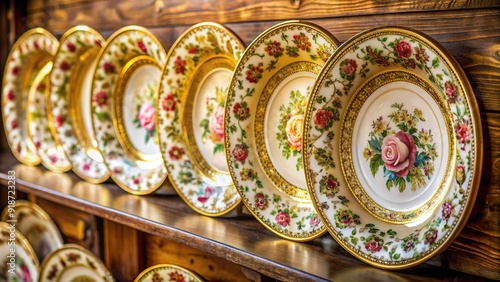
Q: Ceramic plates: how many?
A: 11